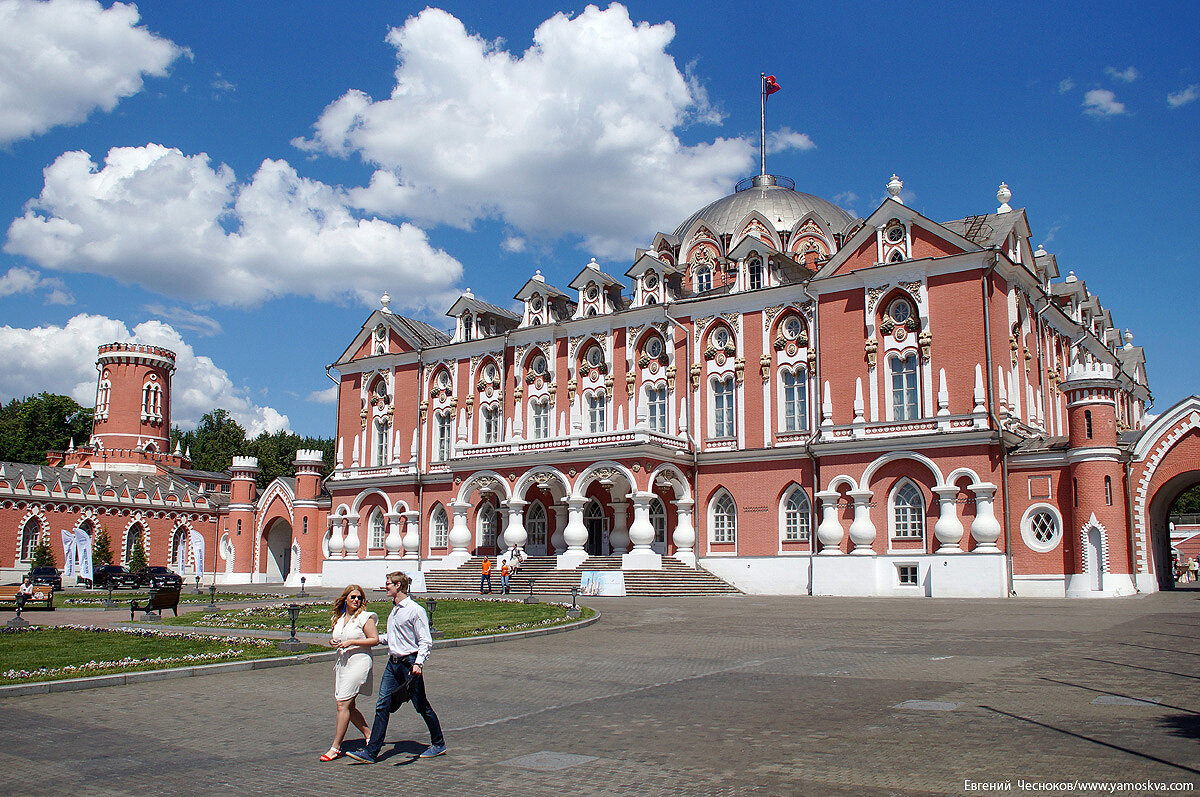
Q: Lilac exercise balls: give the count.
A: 0